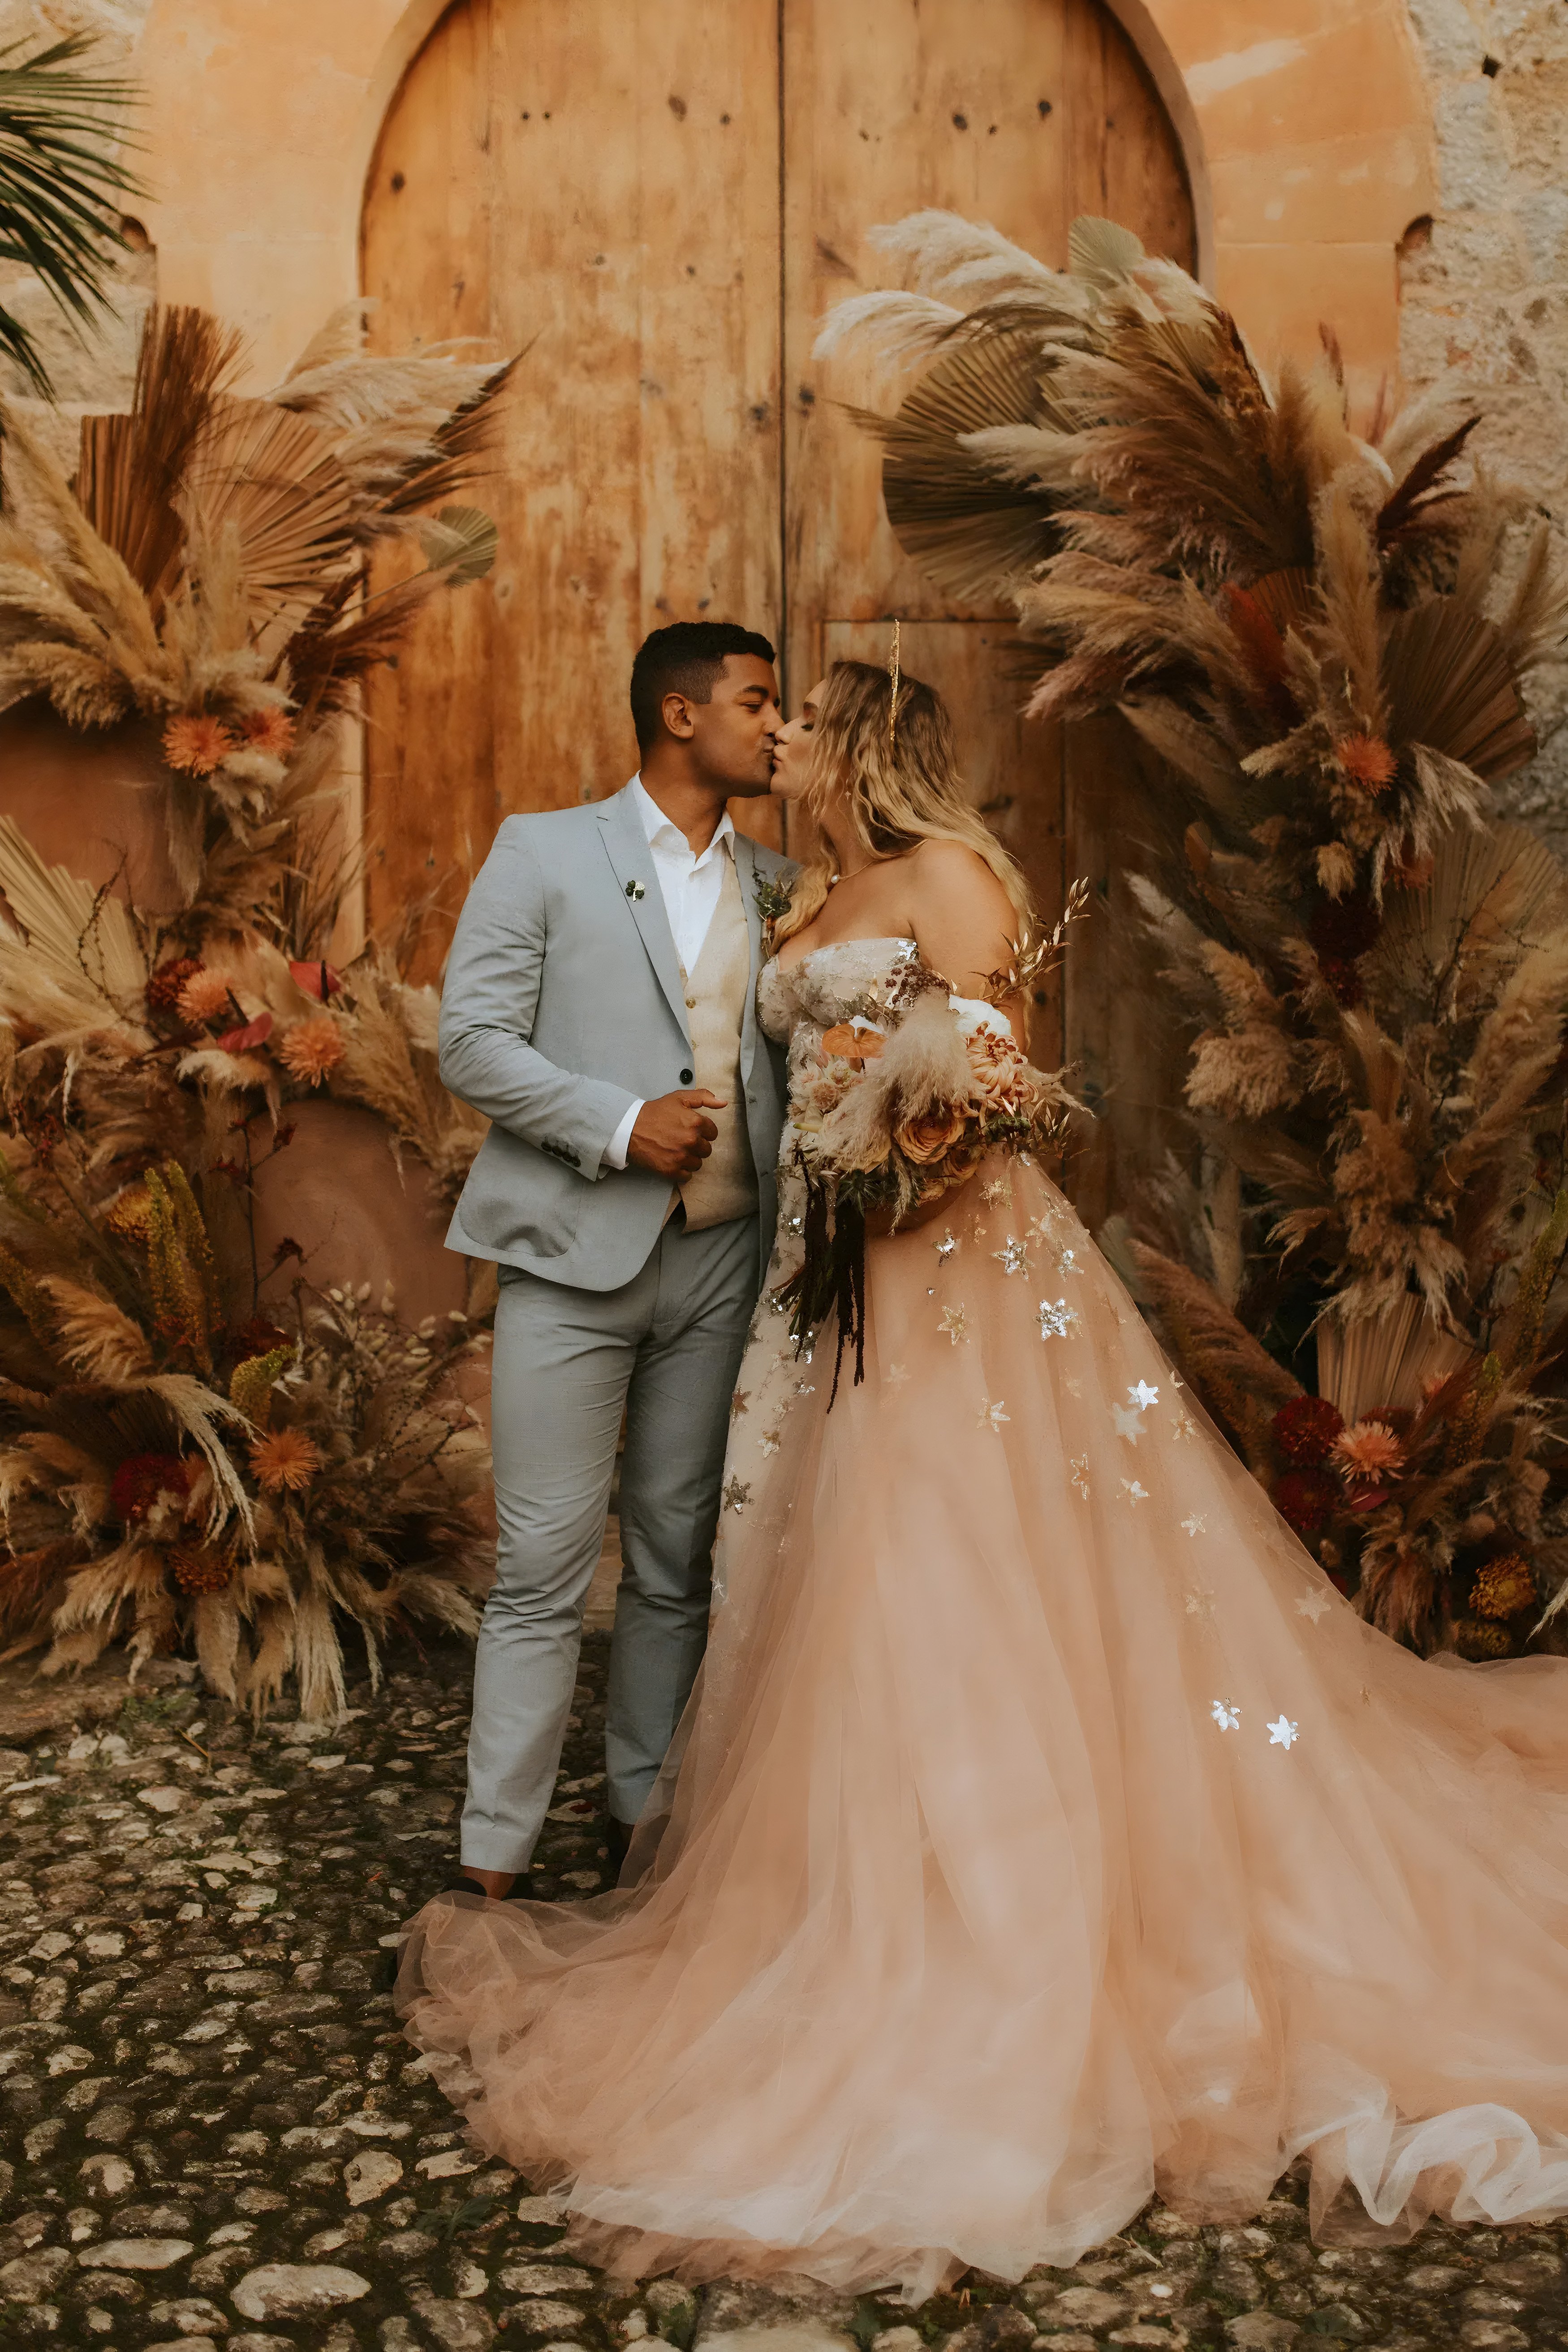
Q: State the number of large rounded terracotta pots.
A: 2